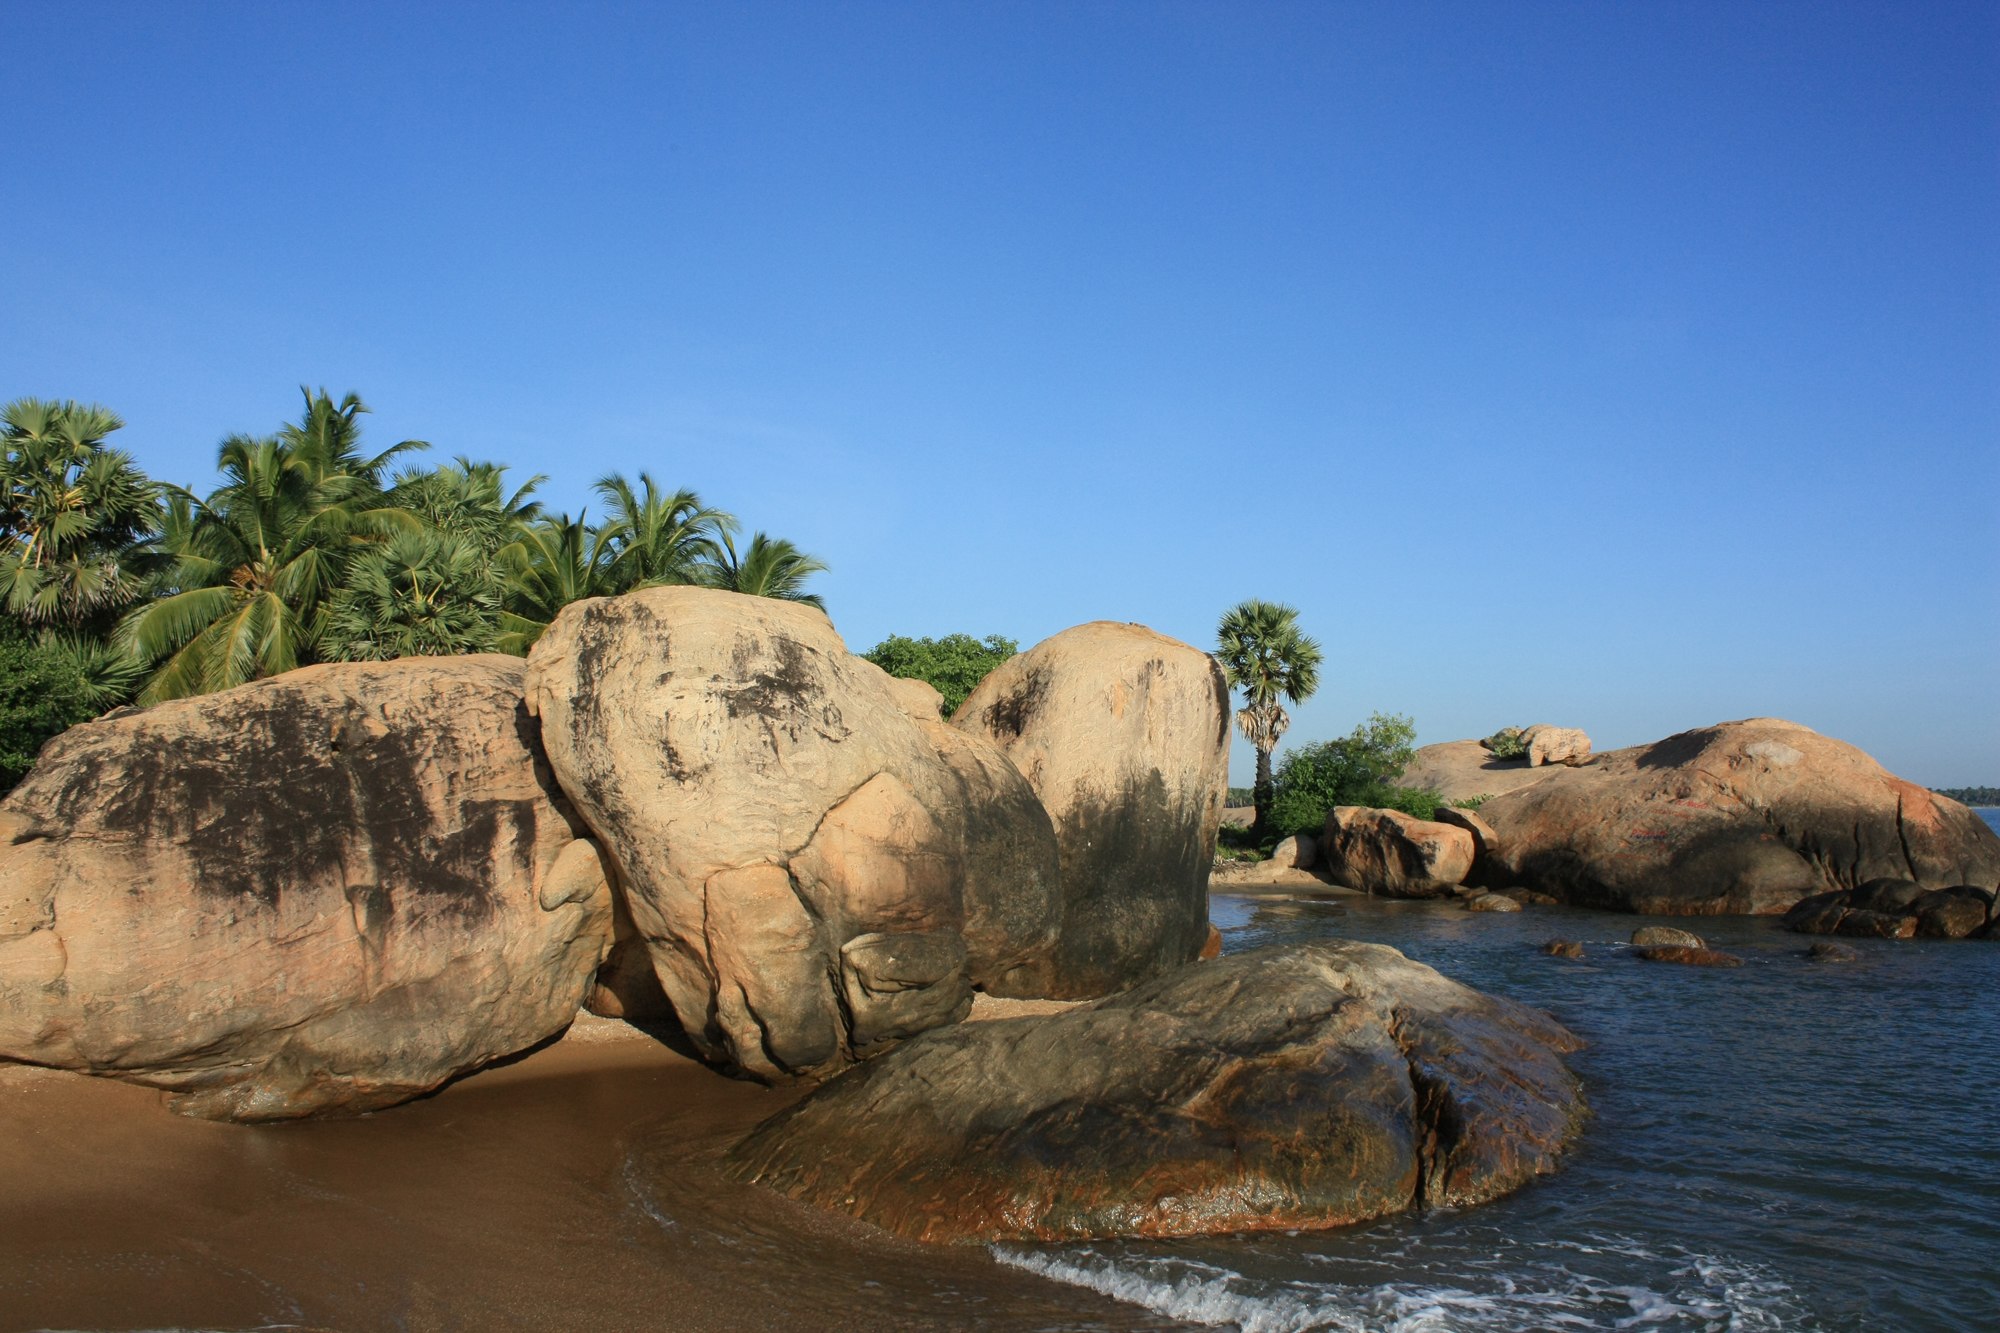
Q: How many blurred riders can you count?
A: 0